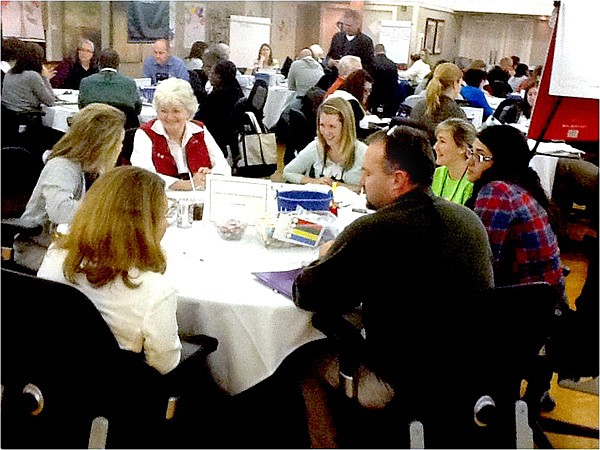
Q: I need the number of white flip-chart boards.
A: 3